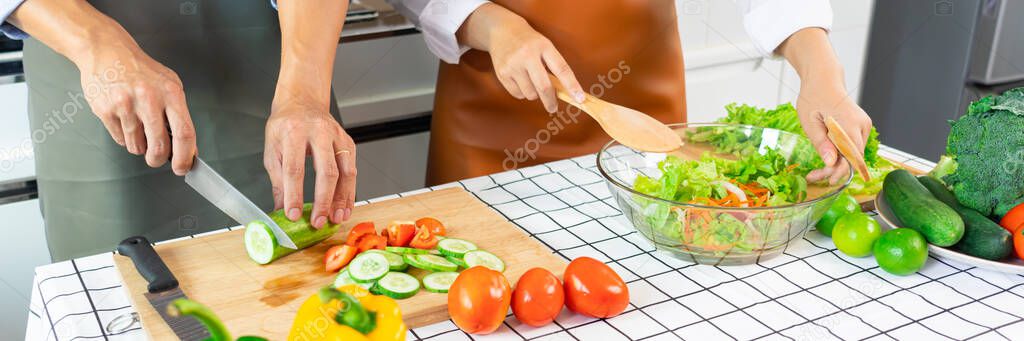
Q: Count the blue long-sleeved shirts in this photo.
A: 1